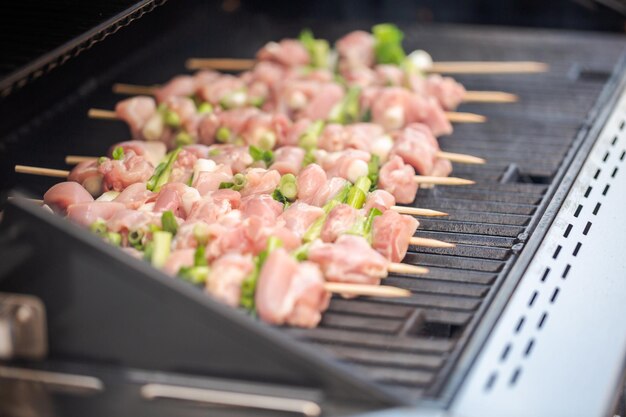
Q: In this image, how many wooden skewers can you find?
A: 9